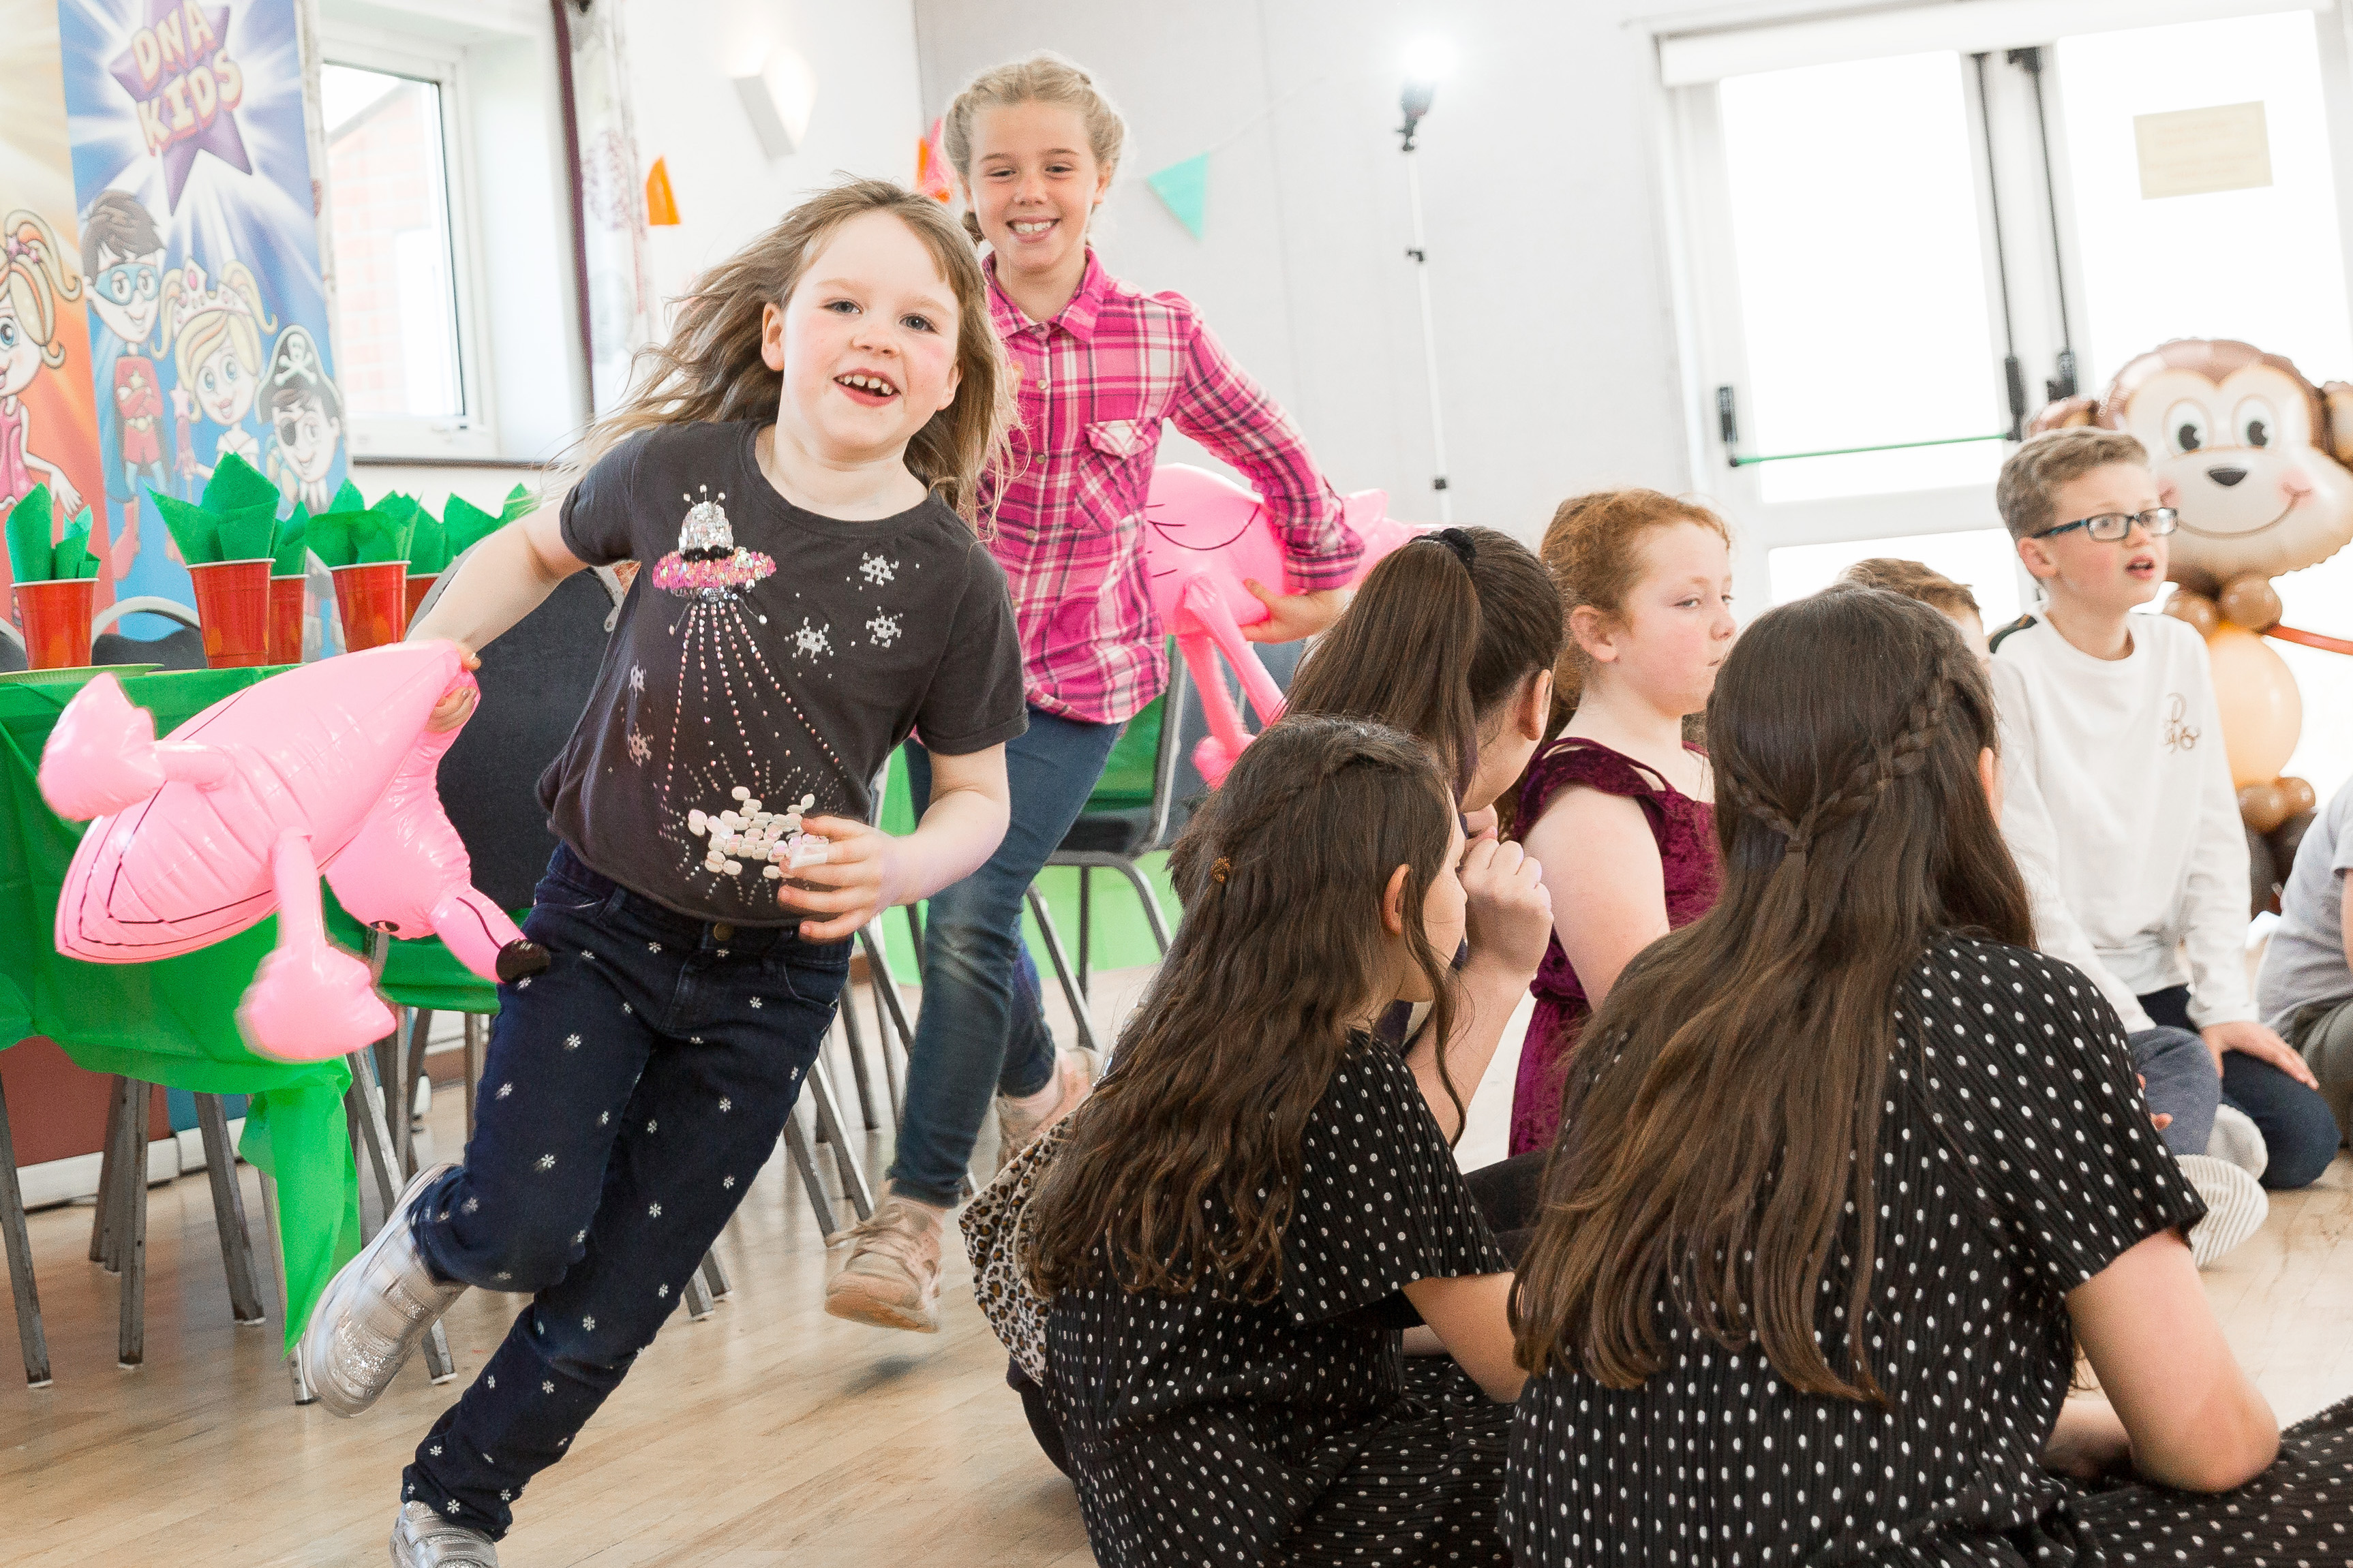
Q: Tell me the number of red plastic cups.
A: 5